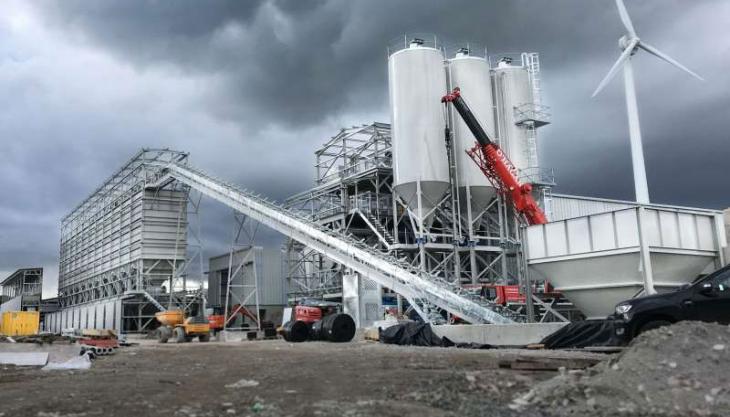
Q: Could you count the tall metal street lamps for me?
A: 0